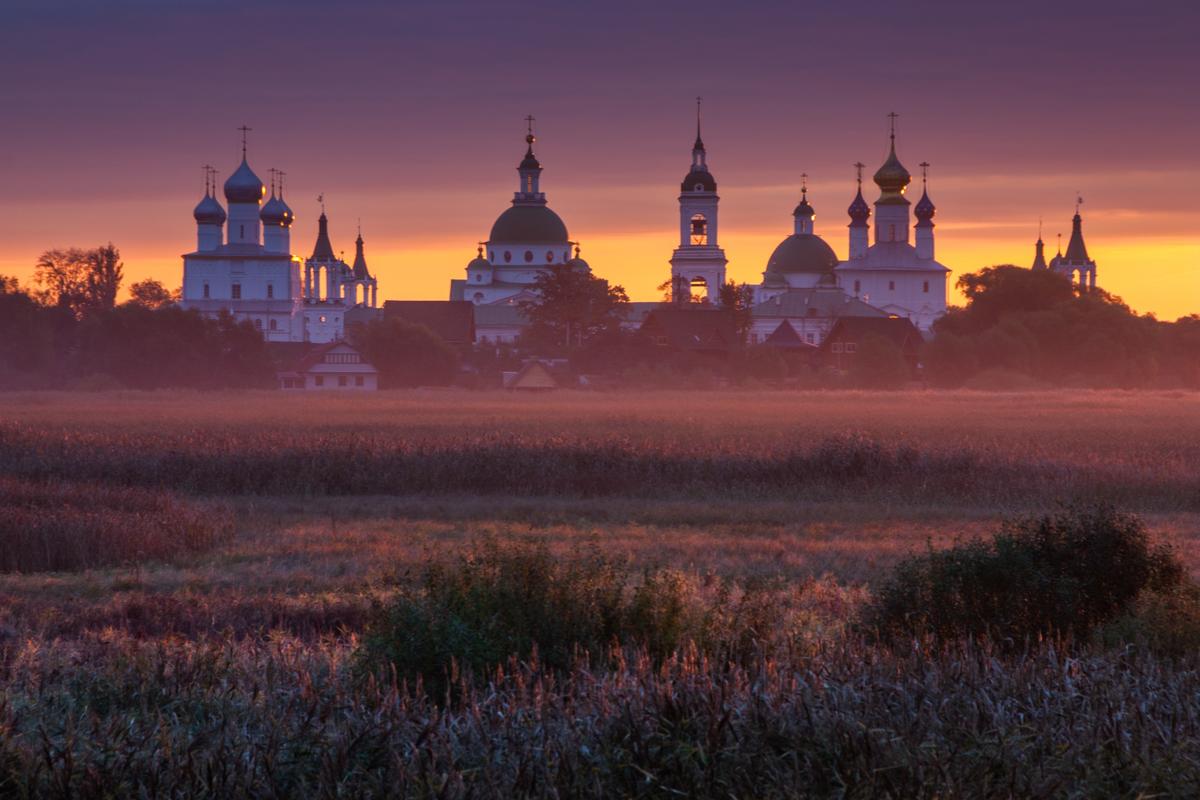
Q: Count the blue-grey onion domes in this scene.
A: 5